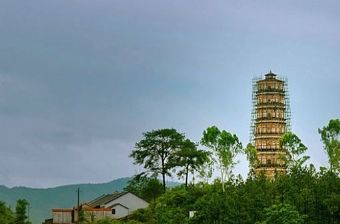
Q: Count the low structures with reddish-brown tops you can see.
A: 2